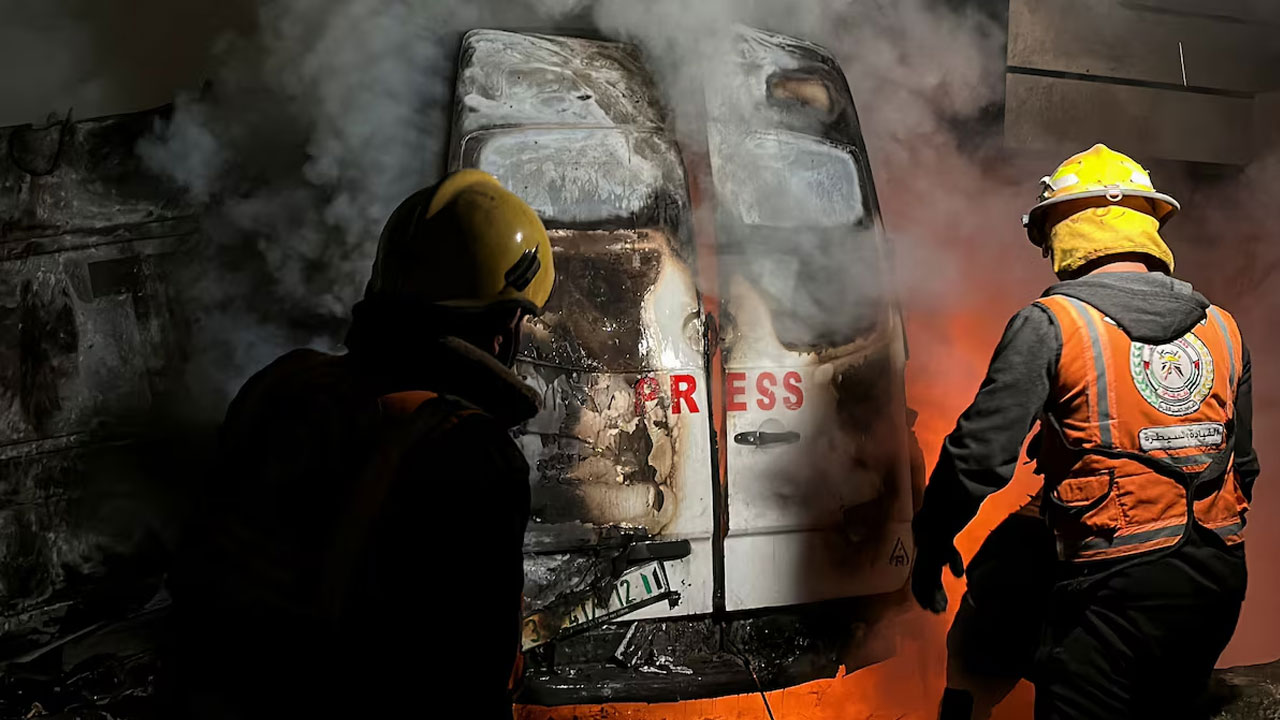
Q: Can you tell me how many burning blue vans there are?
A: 0